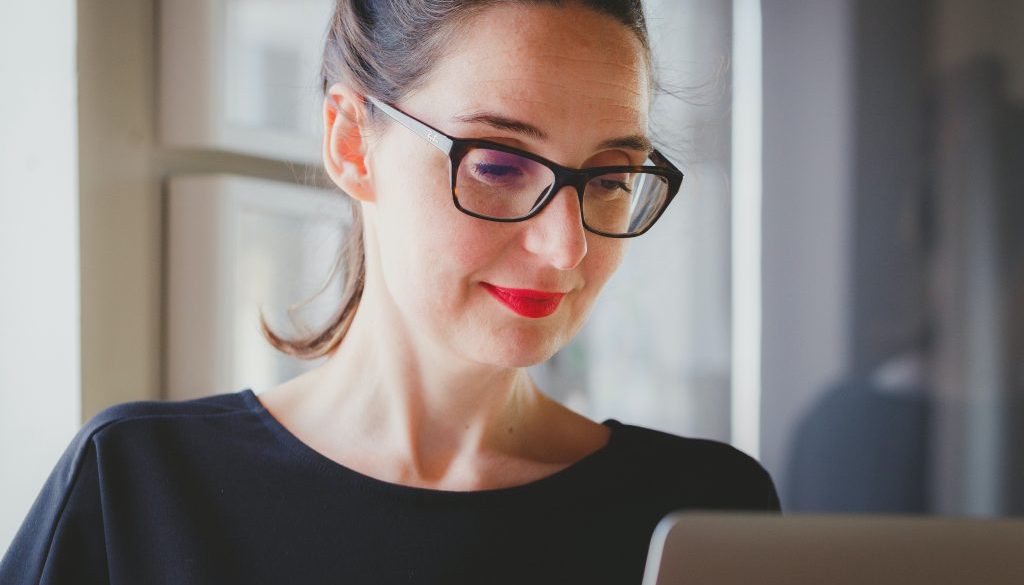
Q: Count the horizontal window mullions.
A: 1